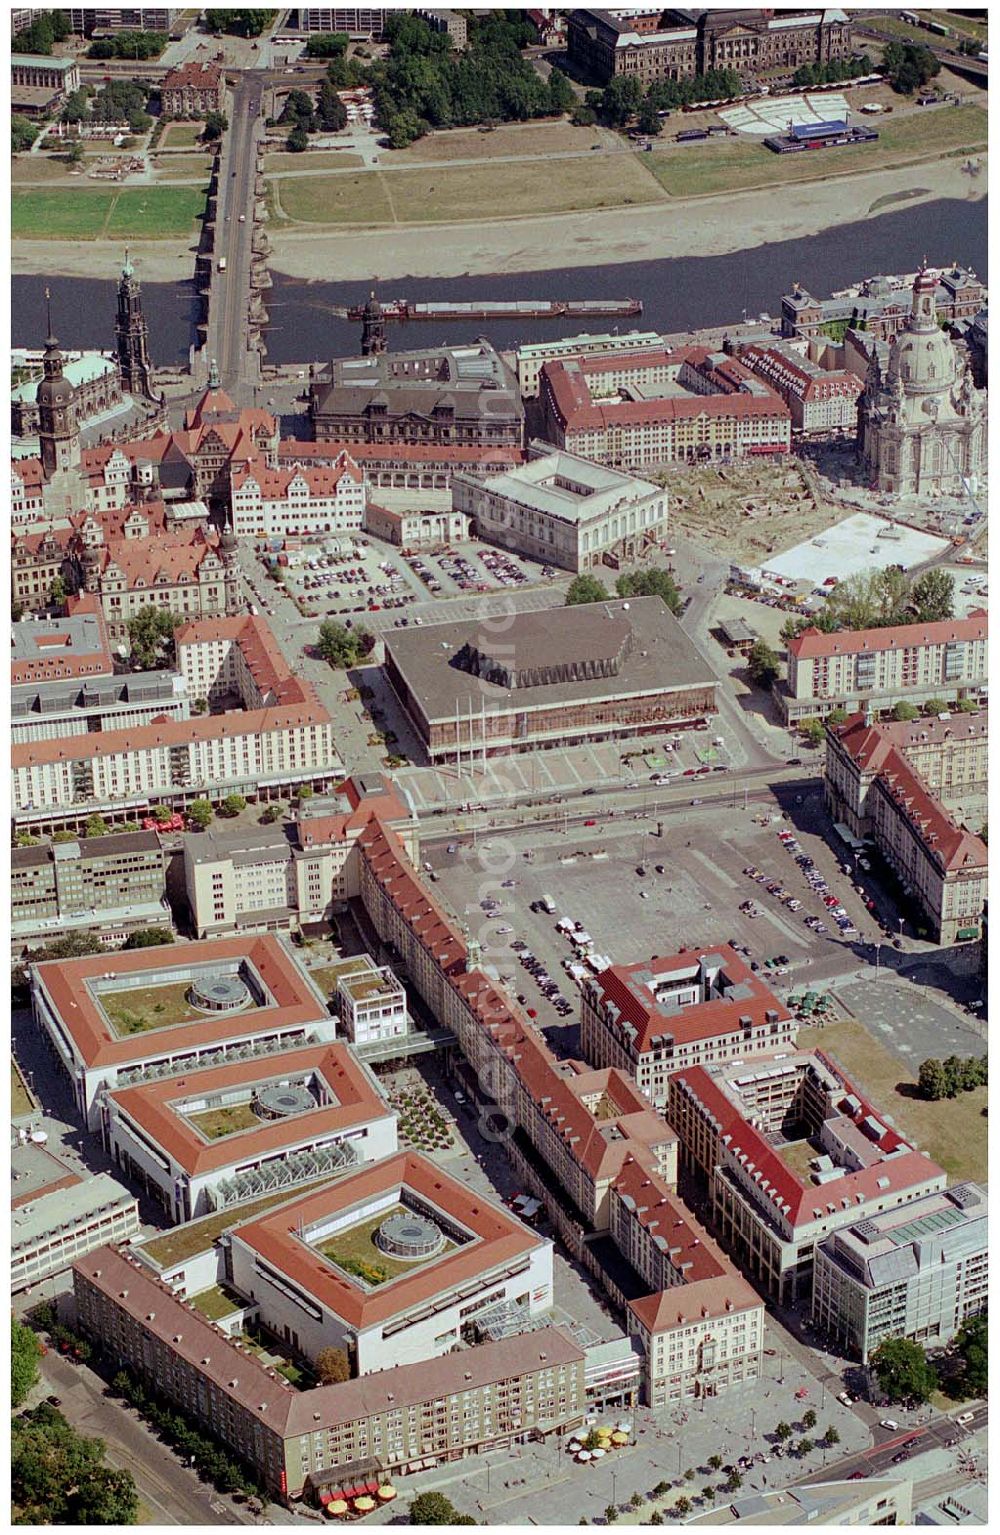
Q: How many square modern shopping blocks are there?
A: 3